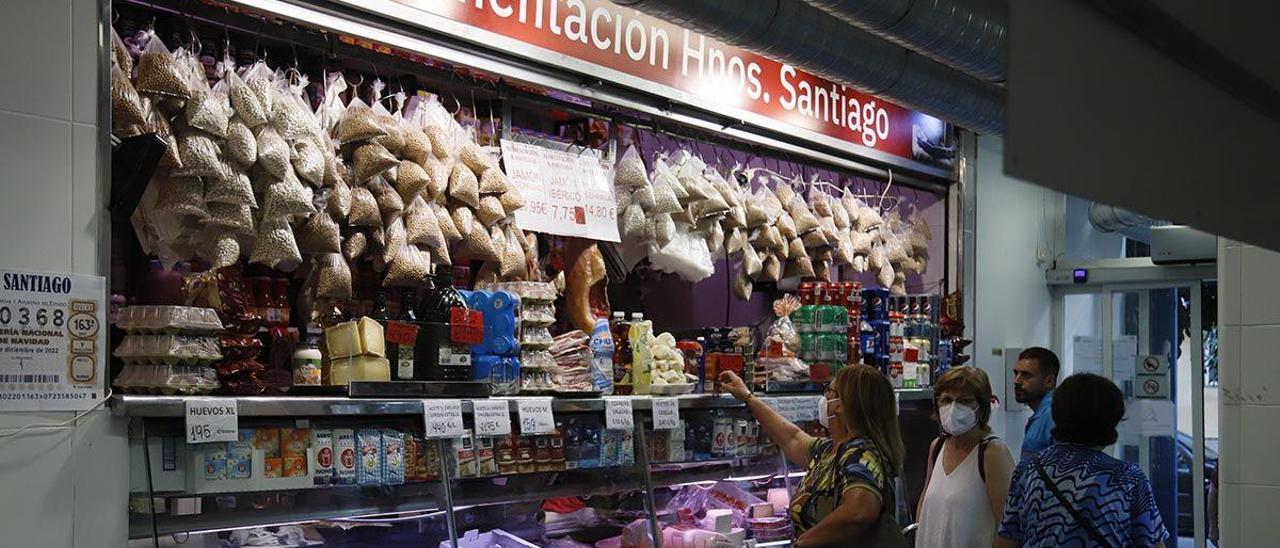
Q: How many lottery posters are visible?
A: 1